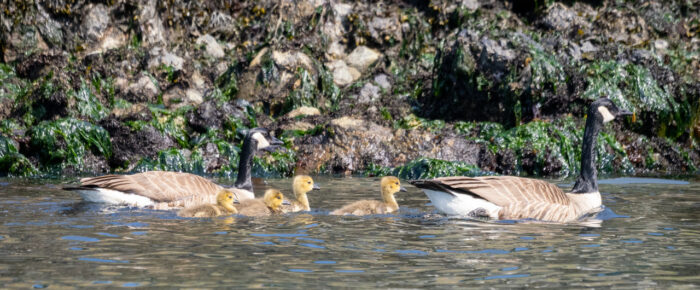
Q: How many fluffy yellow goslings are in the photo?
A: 4